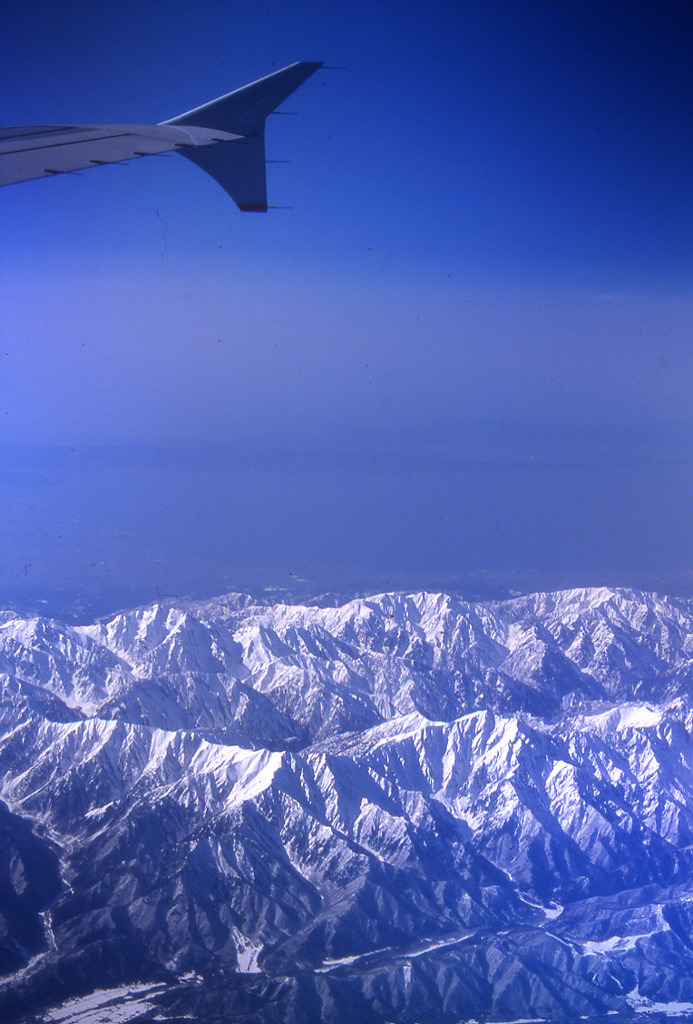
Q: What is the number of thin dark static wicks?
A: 9